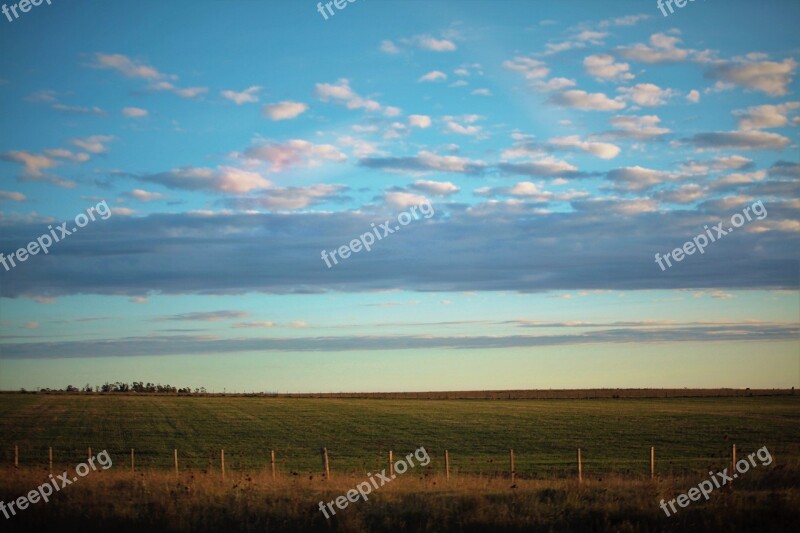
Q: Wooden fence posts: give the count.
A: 14